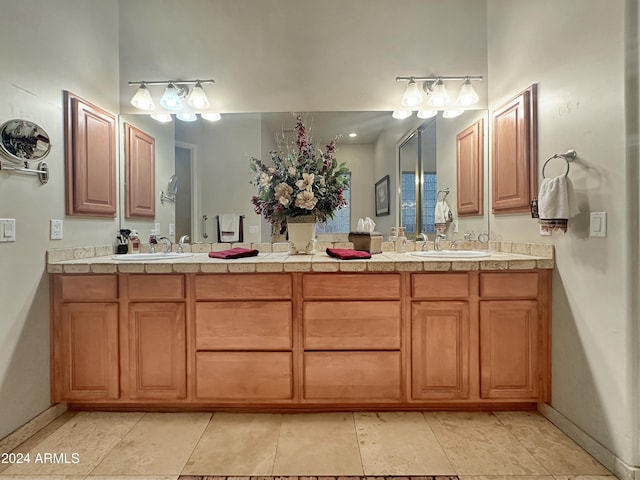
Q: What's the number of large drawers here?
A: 4